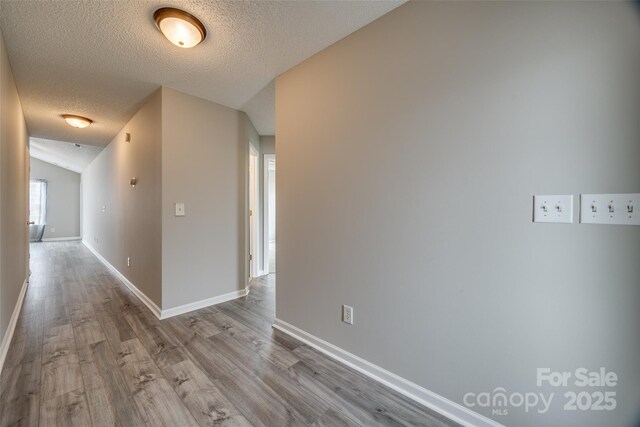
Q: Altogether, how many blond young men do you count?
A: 0